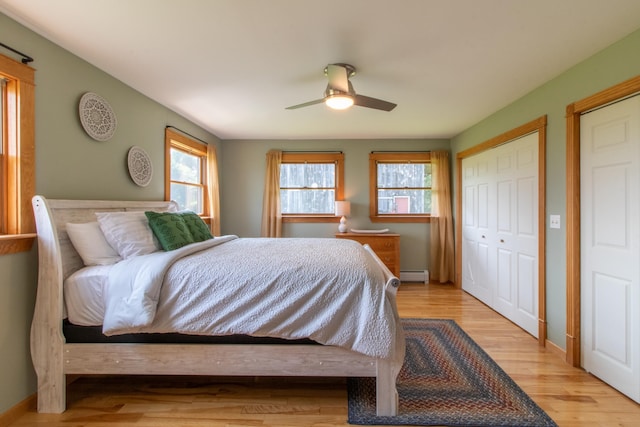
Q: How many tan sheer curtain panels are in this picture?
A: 3